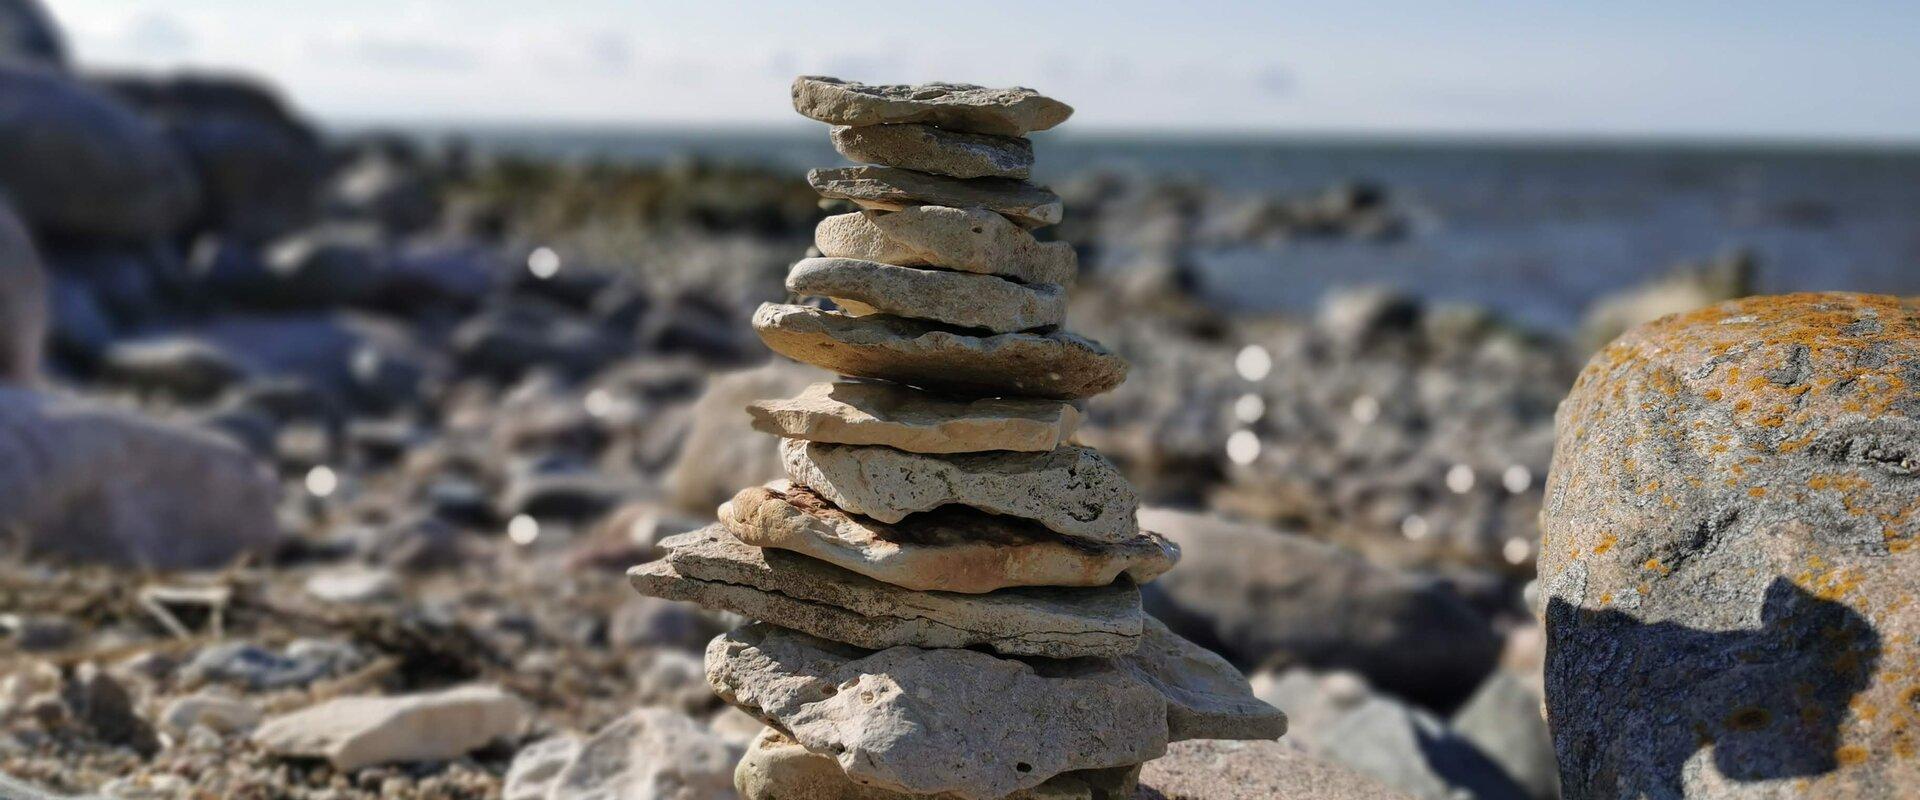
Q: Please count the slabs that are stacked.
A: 12